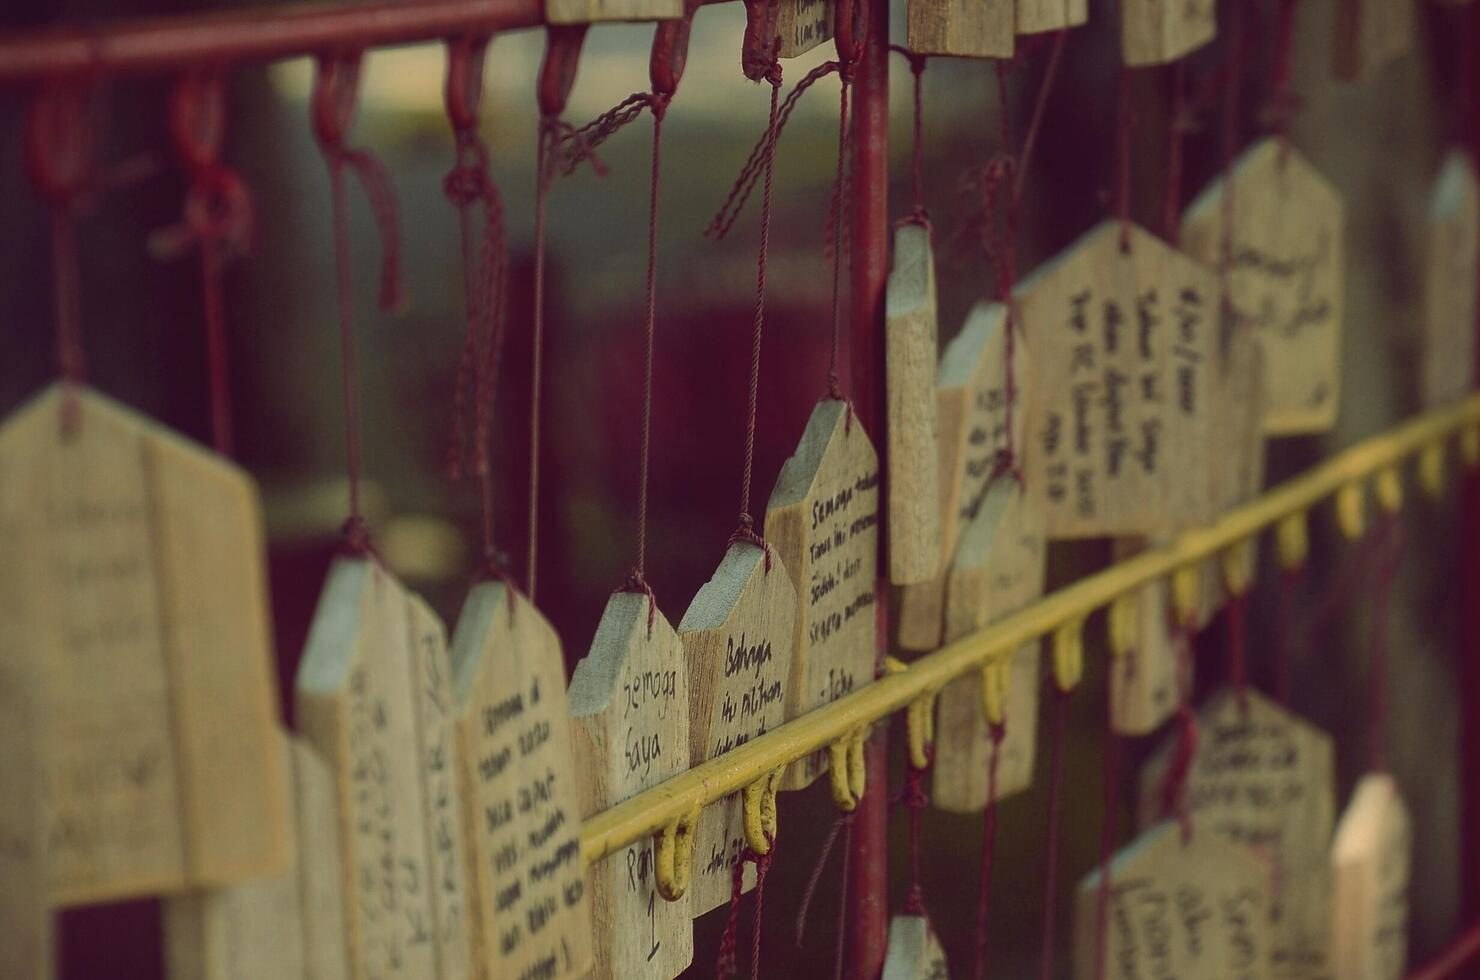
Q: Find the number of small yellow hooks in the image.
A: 14